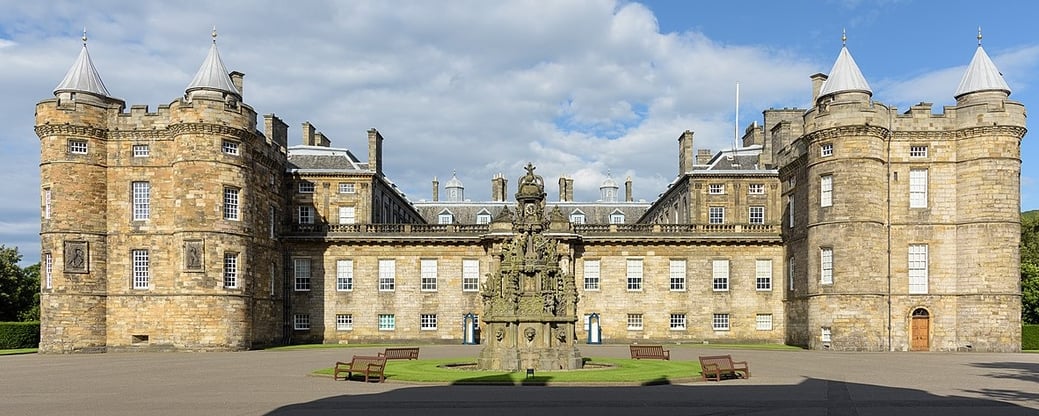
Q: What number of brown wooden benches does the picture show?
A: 4